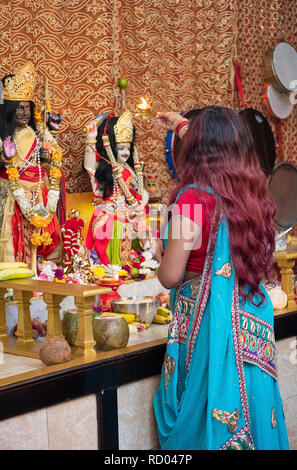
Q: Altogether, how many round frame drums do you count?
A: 5